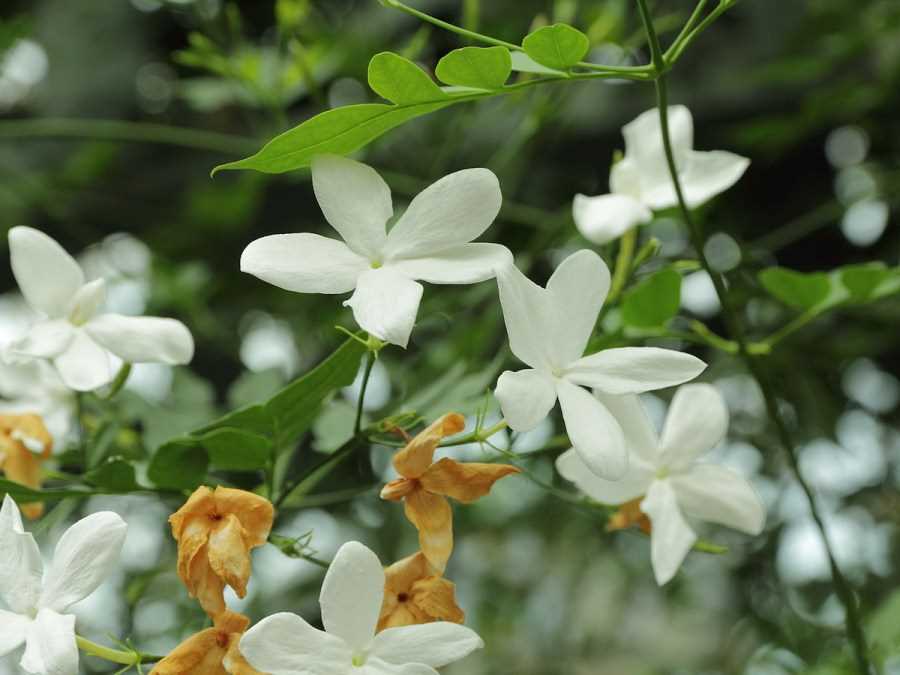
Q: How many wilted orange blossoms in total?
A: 6